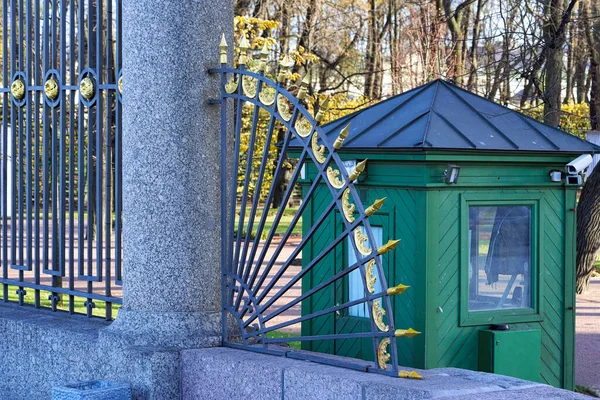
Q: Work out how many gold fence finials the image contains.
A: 13